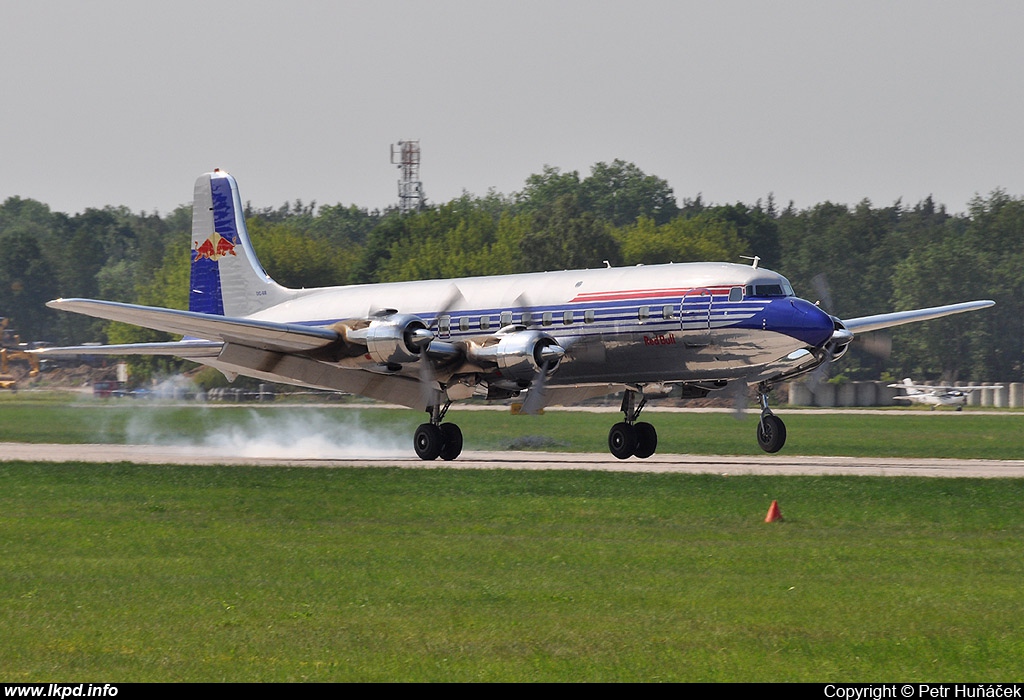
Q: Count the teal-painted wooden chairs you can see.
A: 0